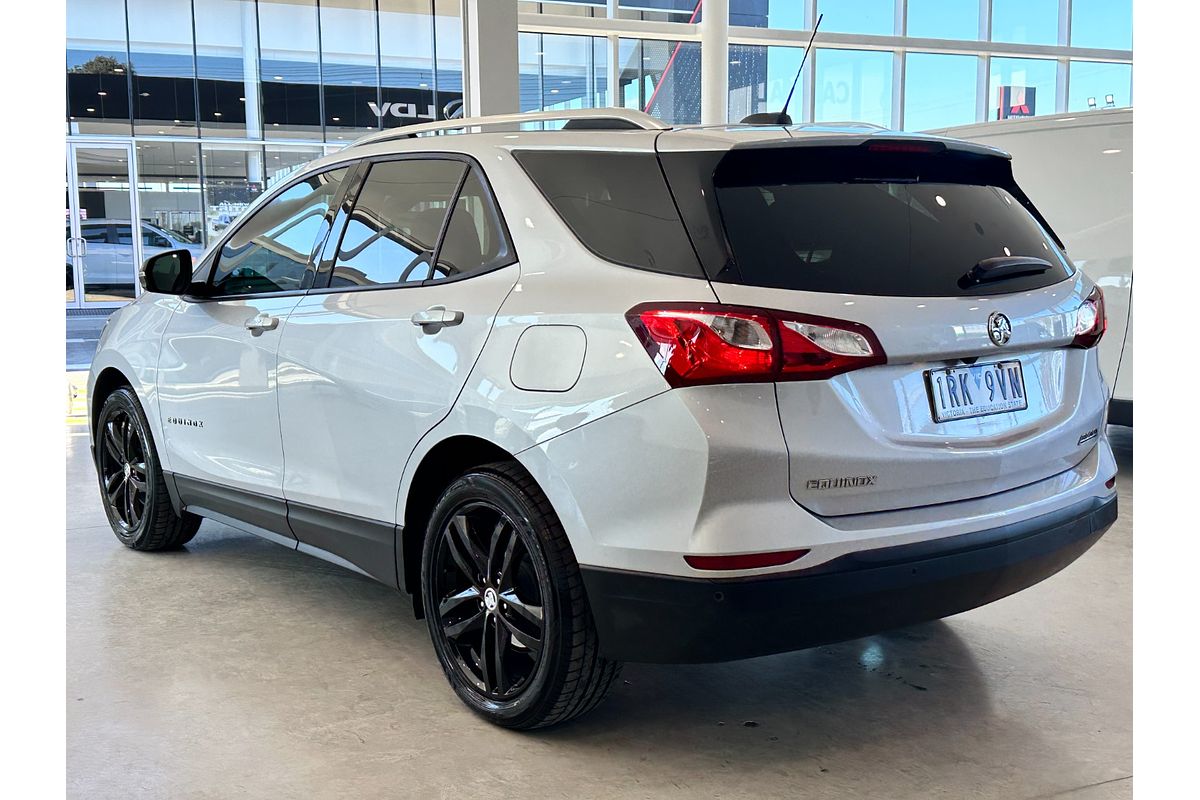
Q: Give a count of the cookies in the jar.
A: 0